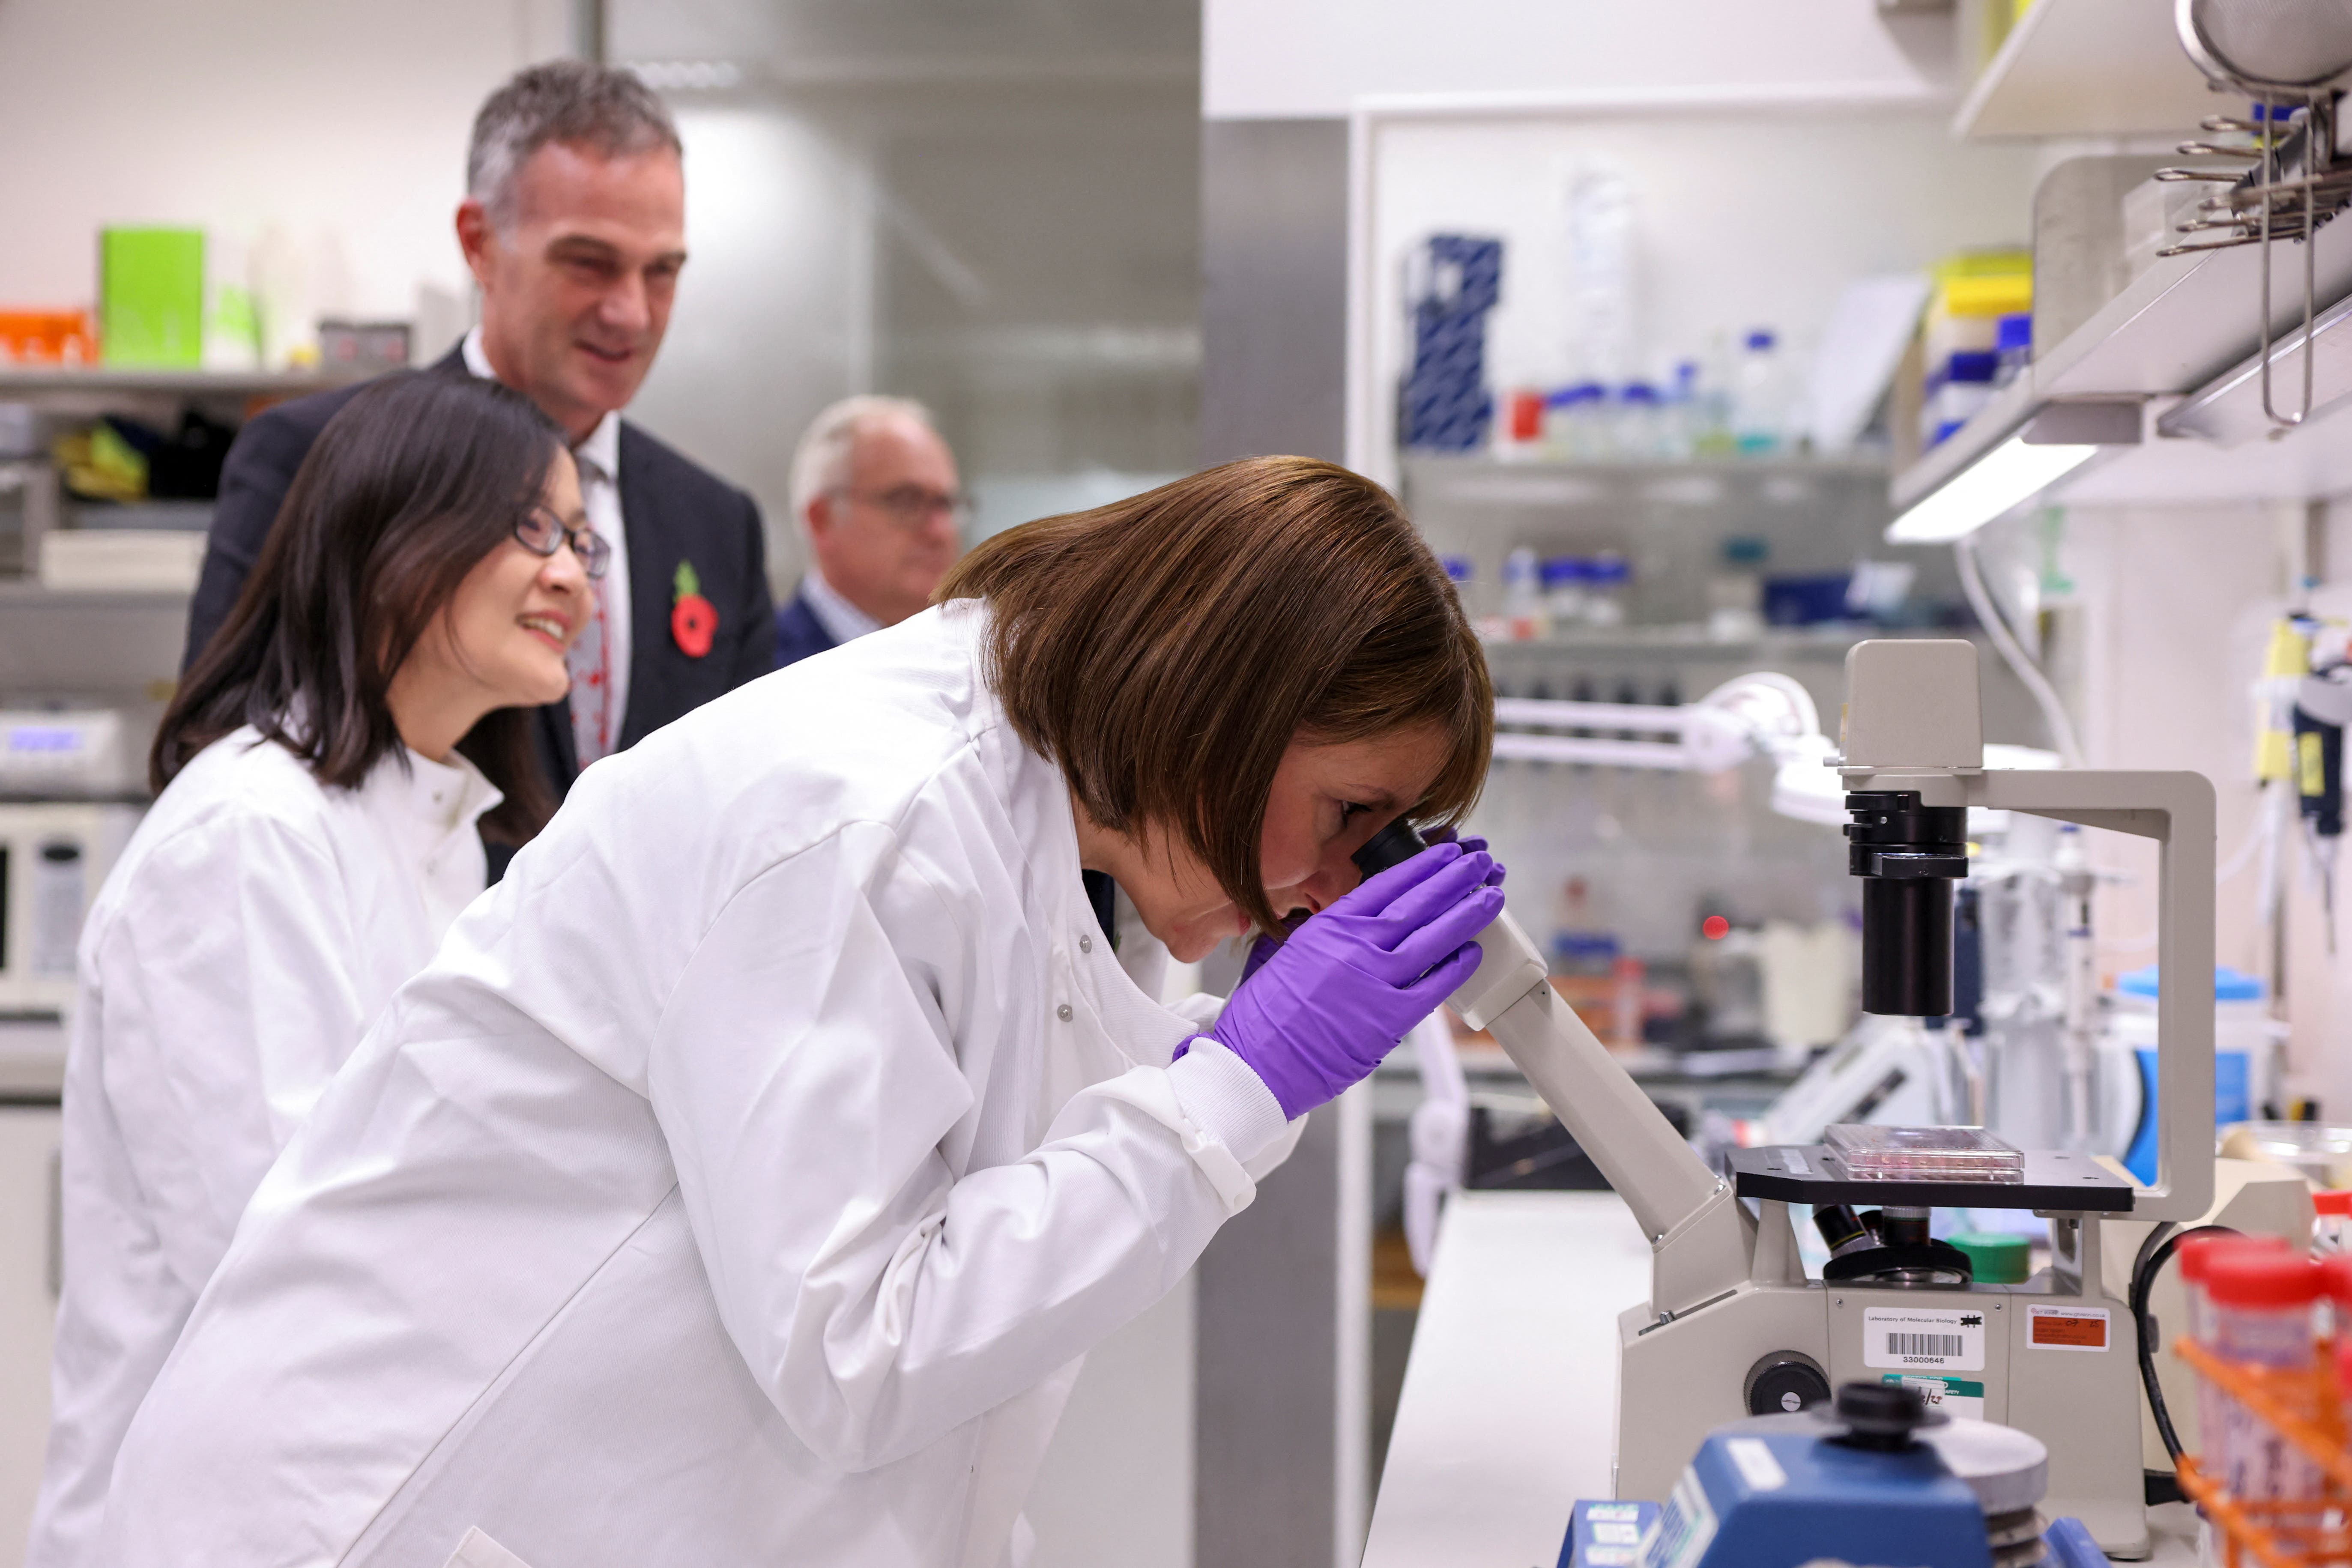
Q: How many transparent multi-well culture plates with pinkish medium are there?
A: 1